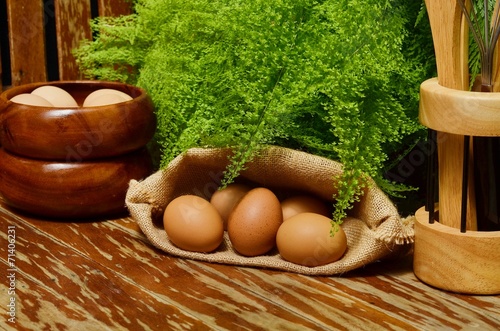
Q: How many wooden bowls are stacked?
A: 2